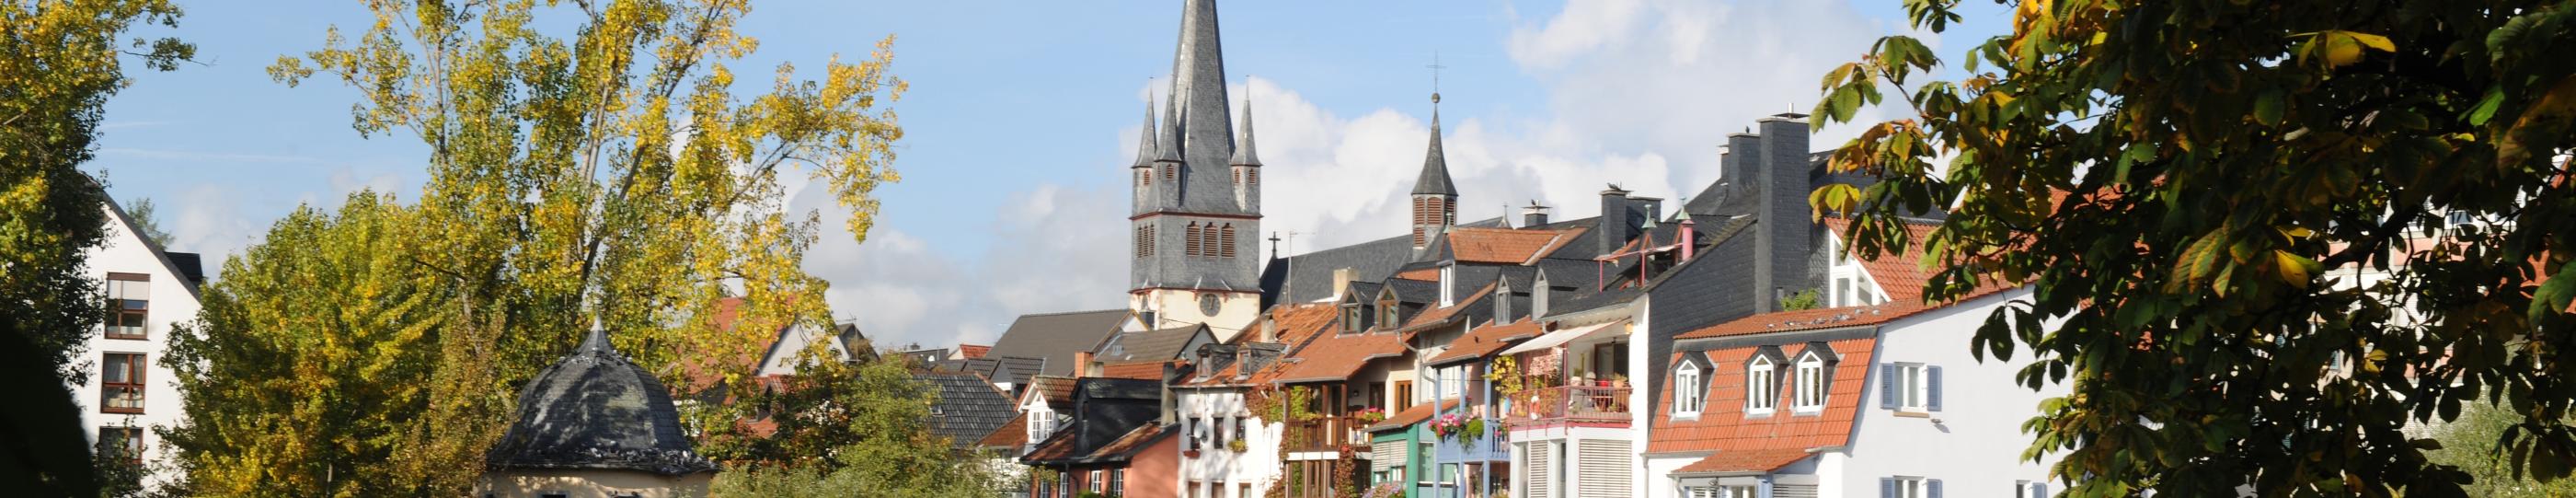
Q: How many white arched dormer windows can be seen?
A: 3